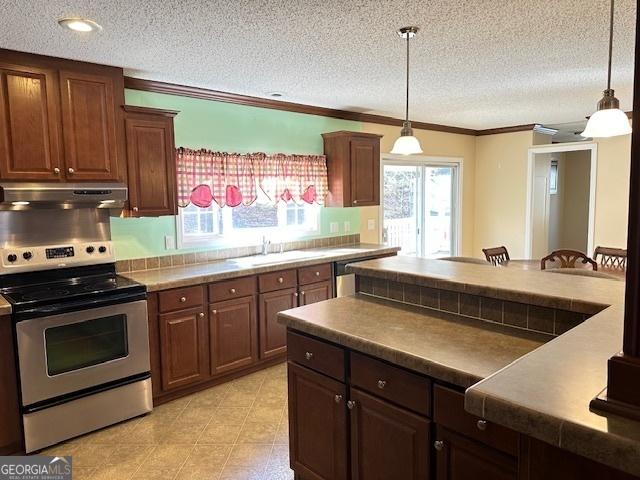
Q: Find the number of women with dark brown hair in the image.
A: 0